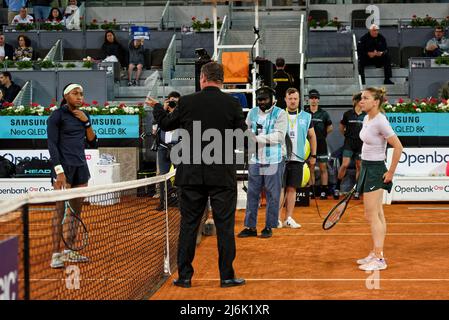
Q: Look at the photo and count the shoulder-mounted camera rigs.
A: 0